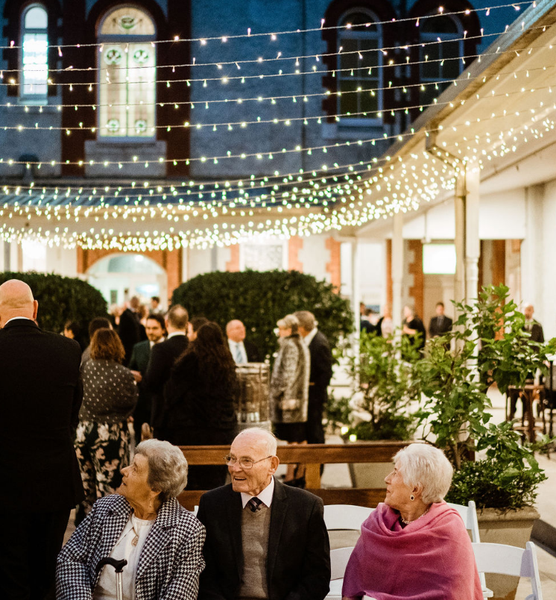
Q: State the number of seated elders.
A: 3